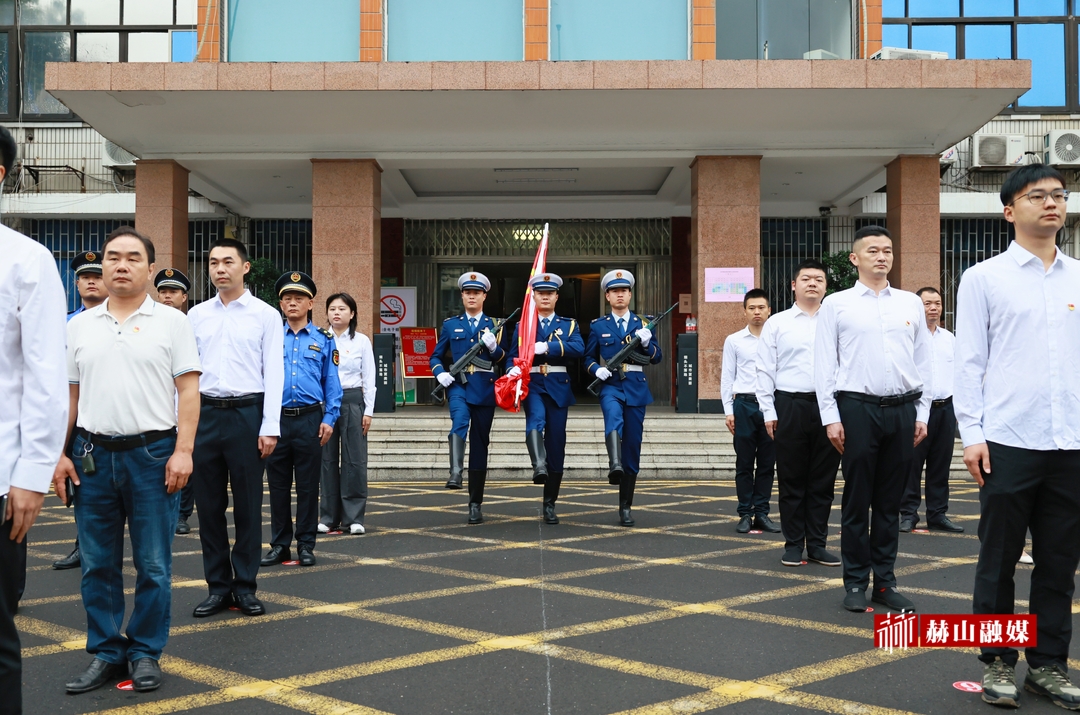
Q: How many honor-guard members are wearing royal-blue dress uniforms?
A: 3